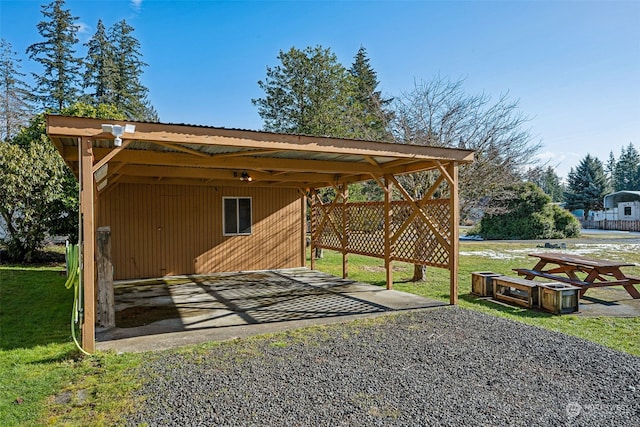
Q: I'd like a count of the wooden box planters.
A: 2